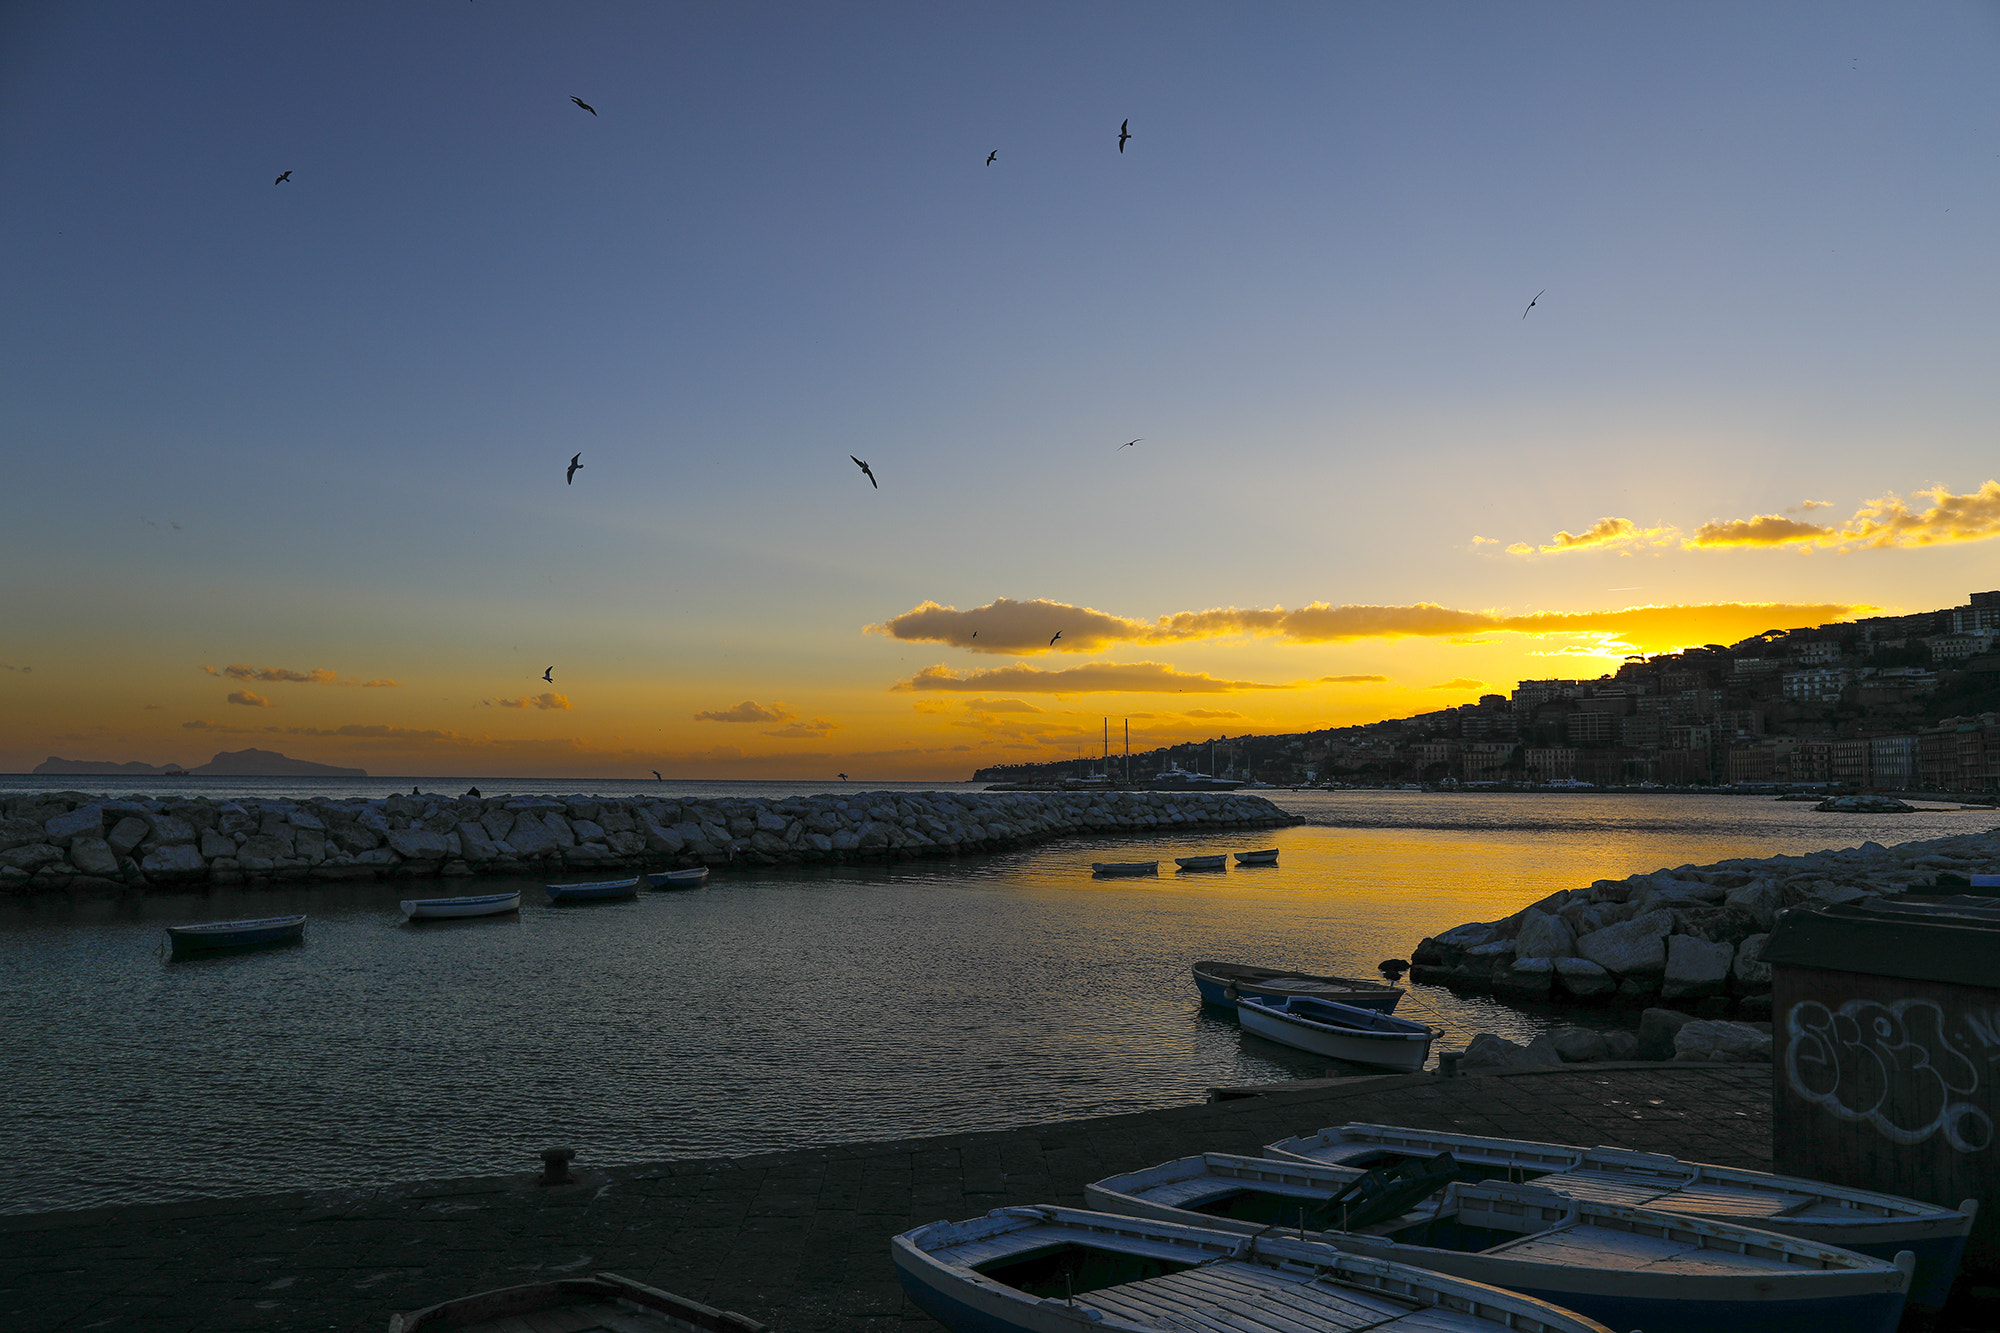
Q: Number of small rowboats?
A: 13